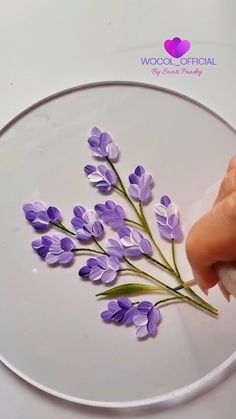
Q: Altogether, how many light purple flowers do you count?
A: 12